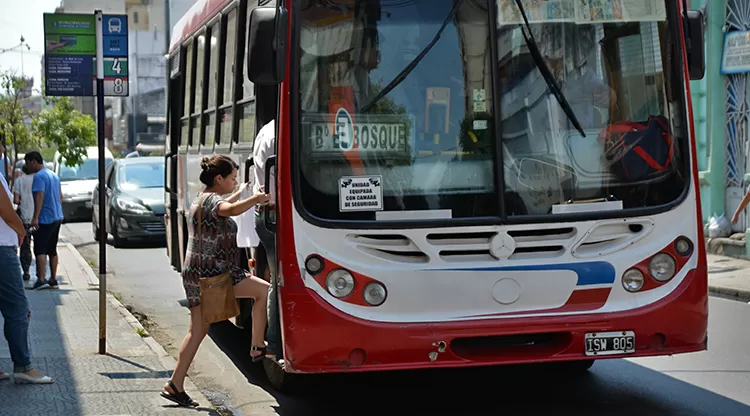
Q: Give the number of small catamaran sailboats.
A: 0